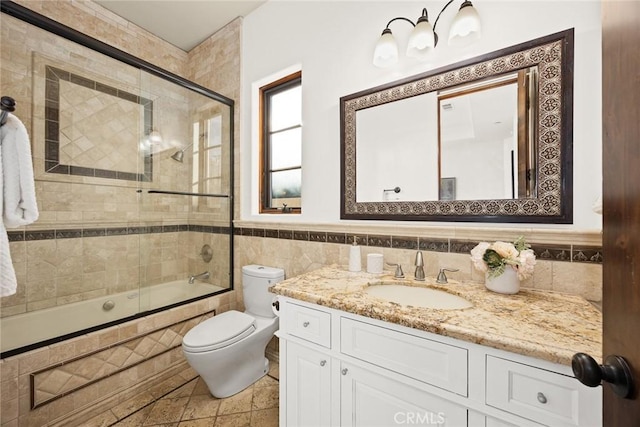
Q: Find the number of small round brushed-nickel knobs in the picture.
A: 4